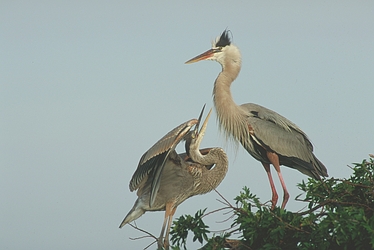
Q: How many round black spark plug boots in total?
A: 0